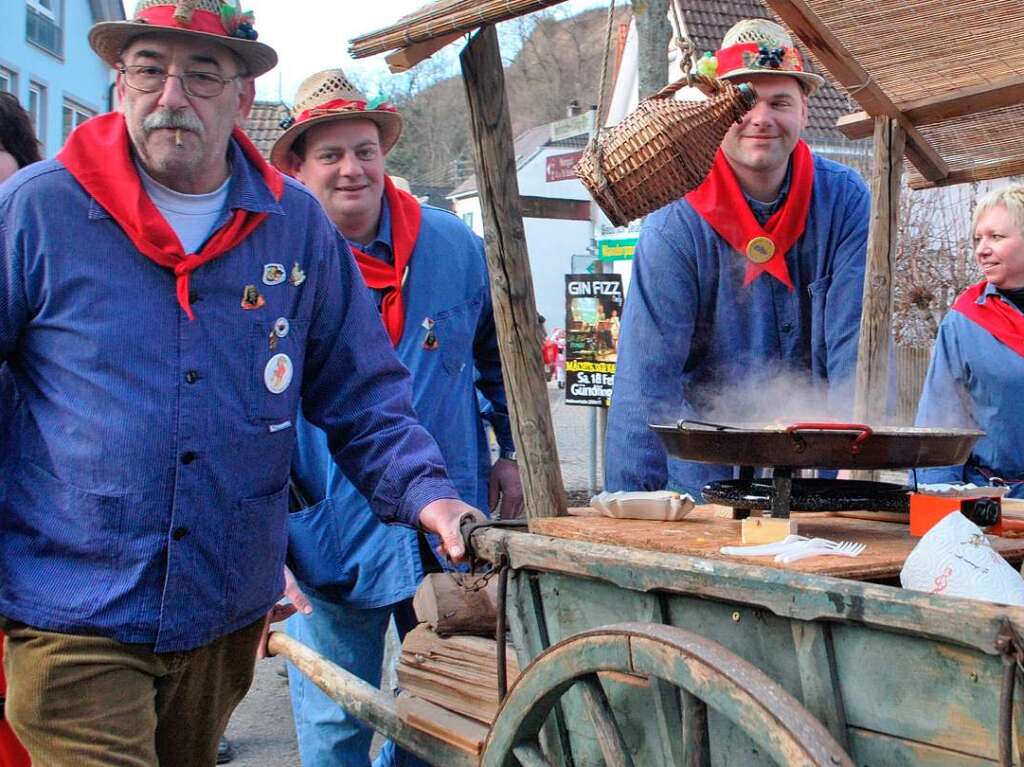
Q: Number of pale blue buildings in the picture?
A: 1